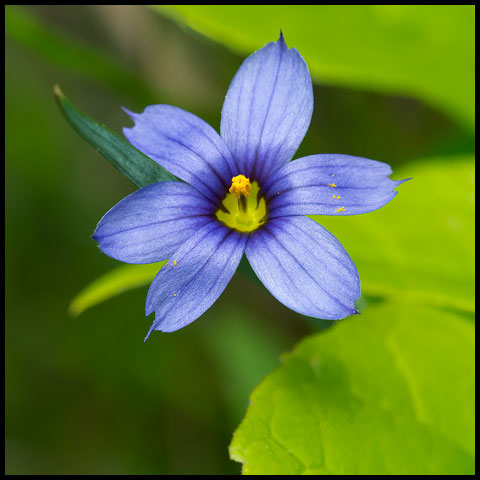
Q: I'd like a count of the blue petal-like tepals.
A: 6